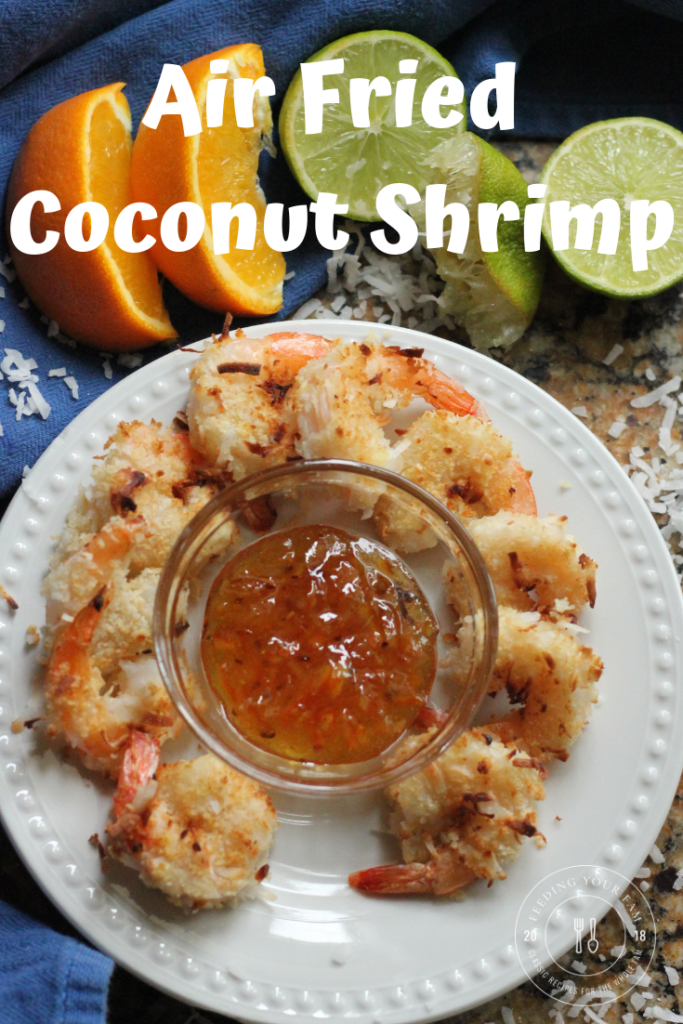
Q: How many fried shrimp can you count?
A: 10